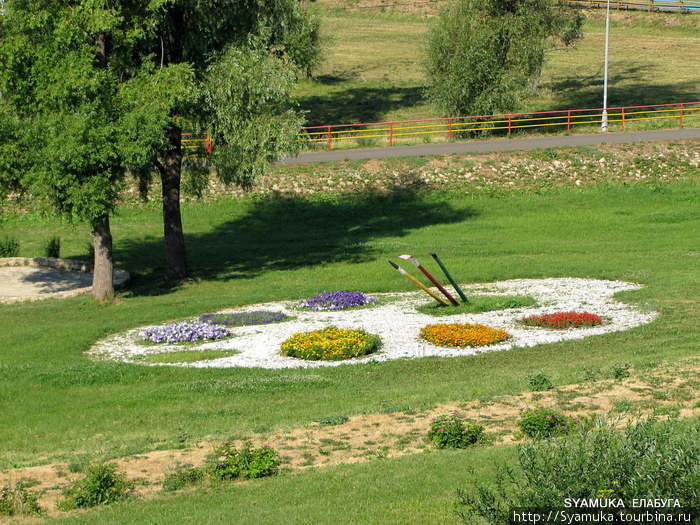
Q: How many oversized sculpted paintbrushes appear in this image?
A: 3